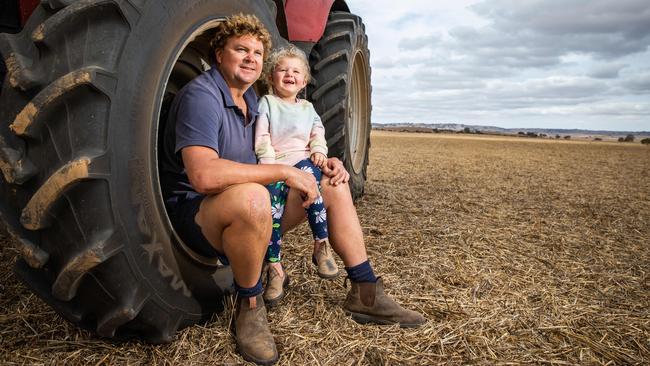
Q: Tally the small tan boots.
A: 2